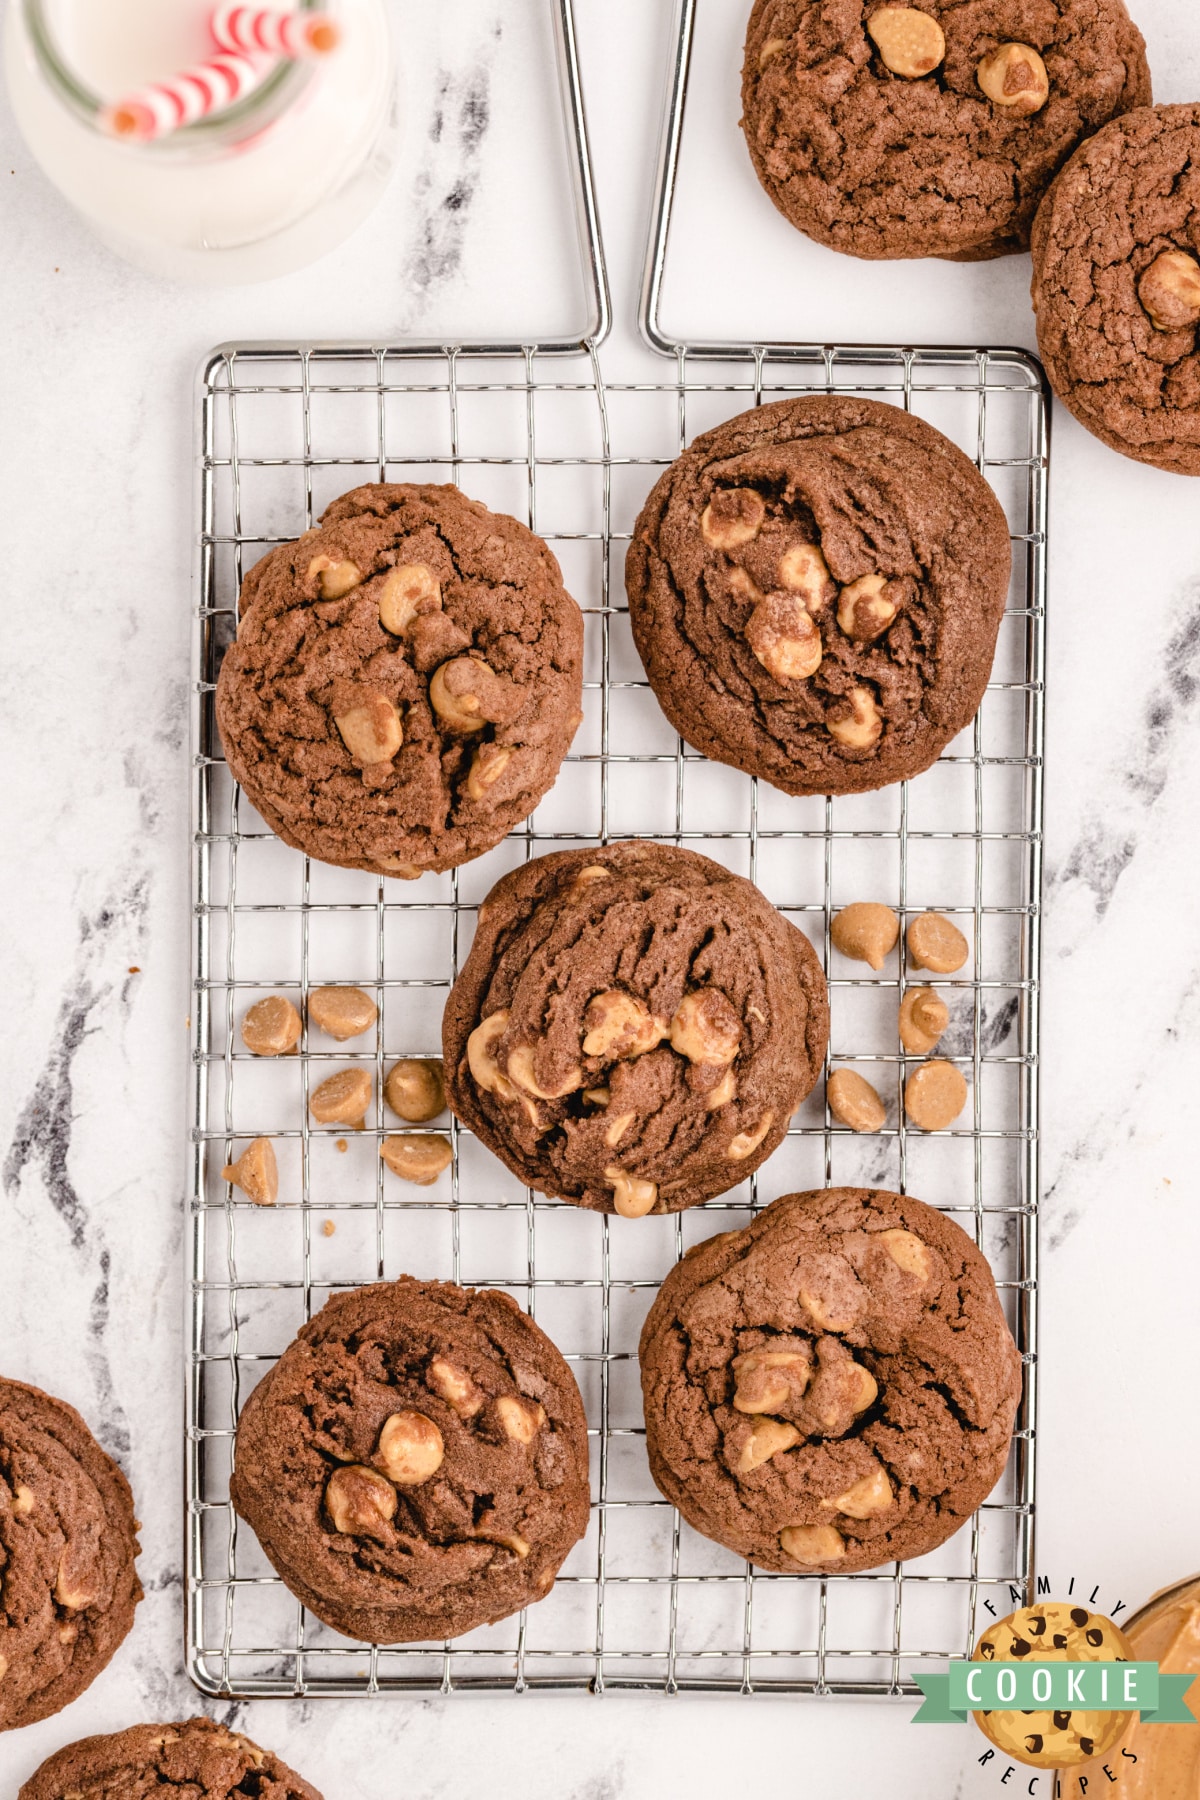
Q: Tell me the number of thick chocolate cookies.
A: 9